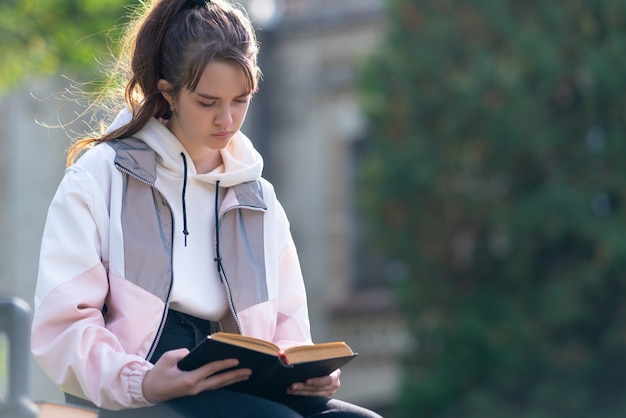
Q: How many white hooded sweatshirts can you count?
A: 1